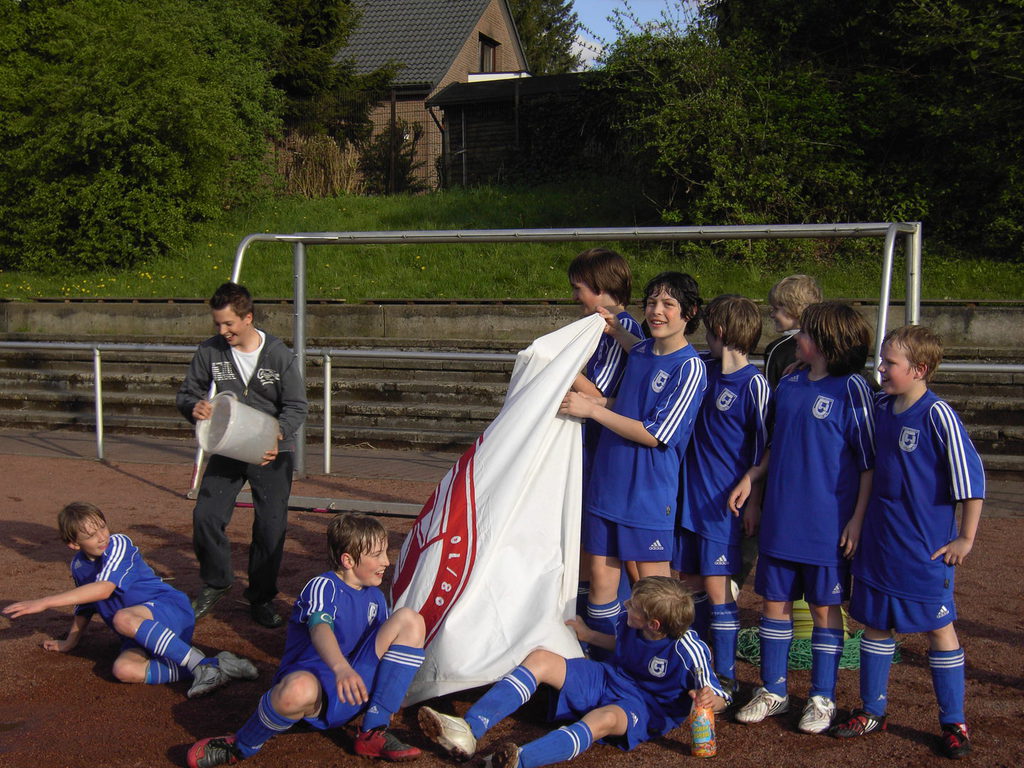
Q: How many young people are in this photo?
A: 10